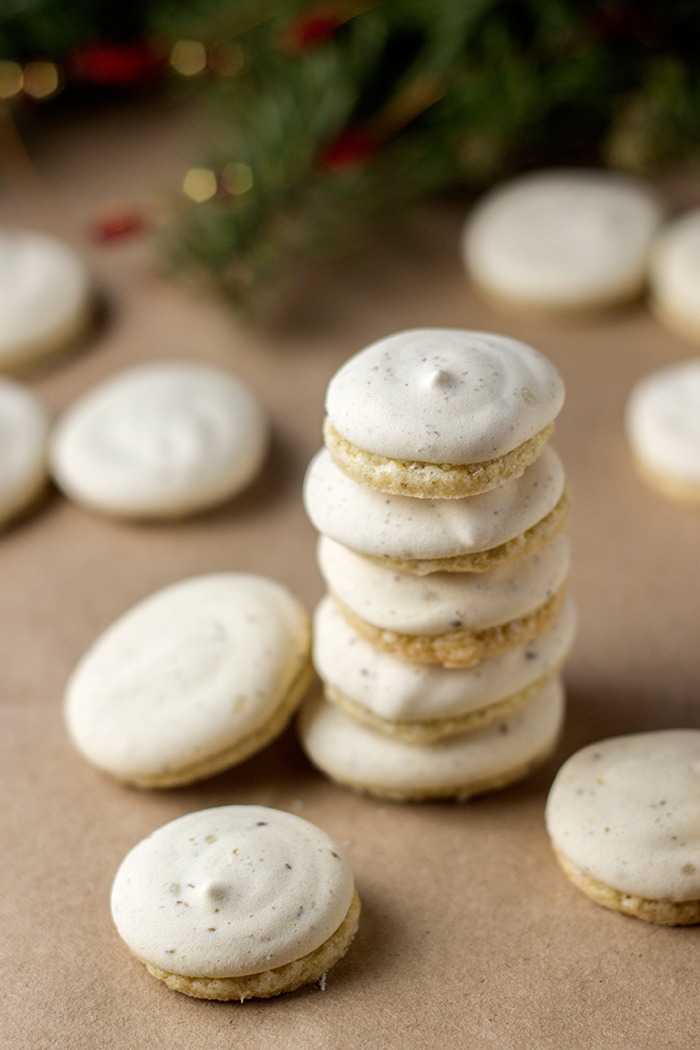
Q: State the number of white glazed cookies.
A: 14